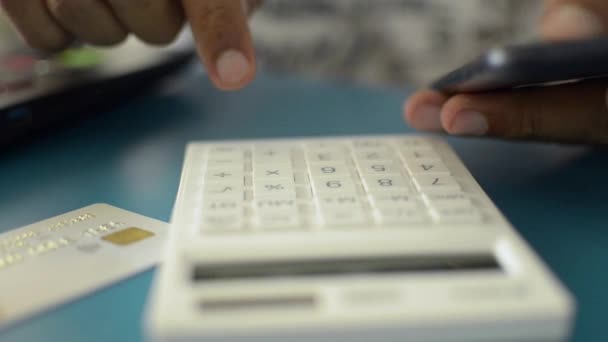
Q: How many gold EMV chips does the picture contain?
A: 1